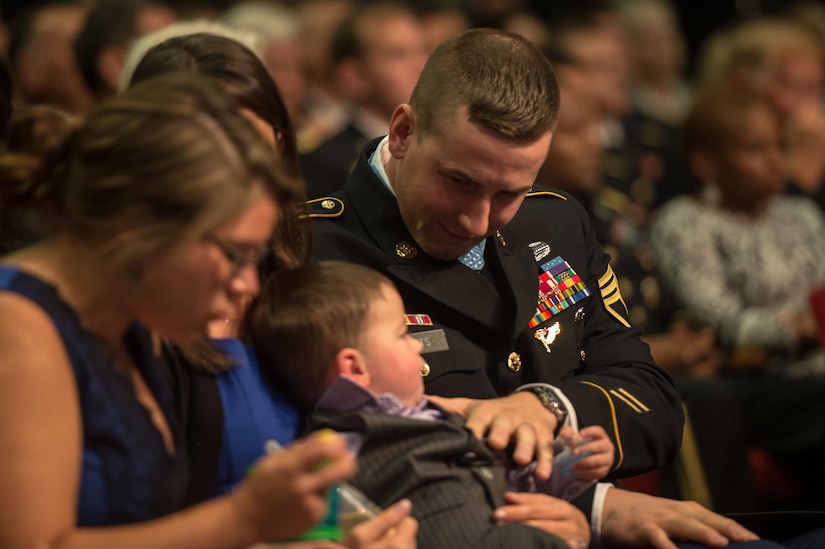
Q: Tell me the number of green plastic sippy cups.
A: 1